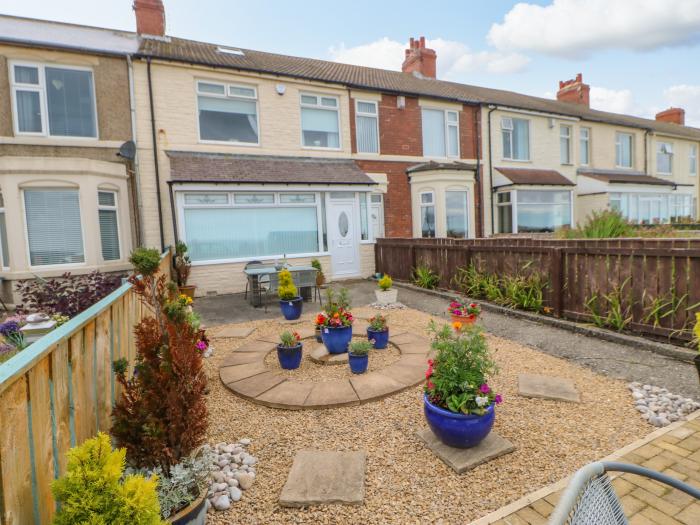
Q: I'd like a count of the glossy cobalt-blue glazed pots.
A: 6